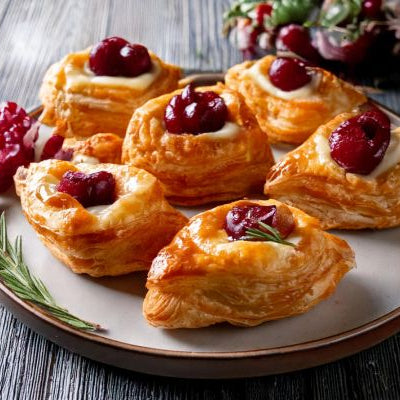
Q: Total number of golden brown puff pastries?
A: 6